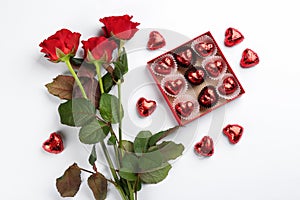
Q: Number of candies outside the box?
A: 7